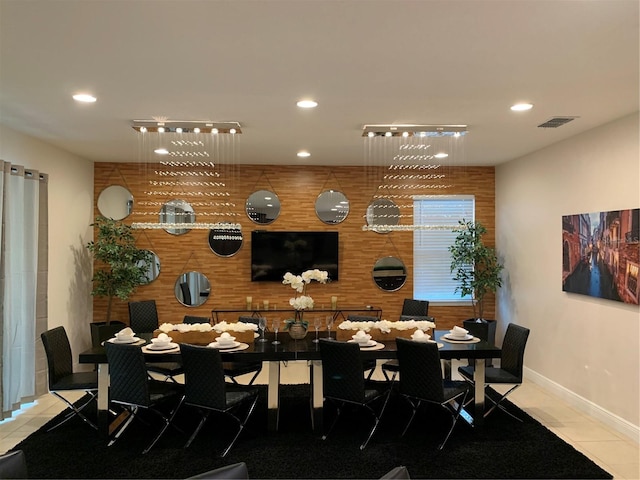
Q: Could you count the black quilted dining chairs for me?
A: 12